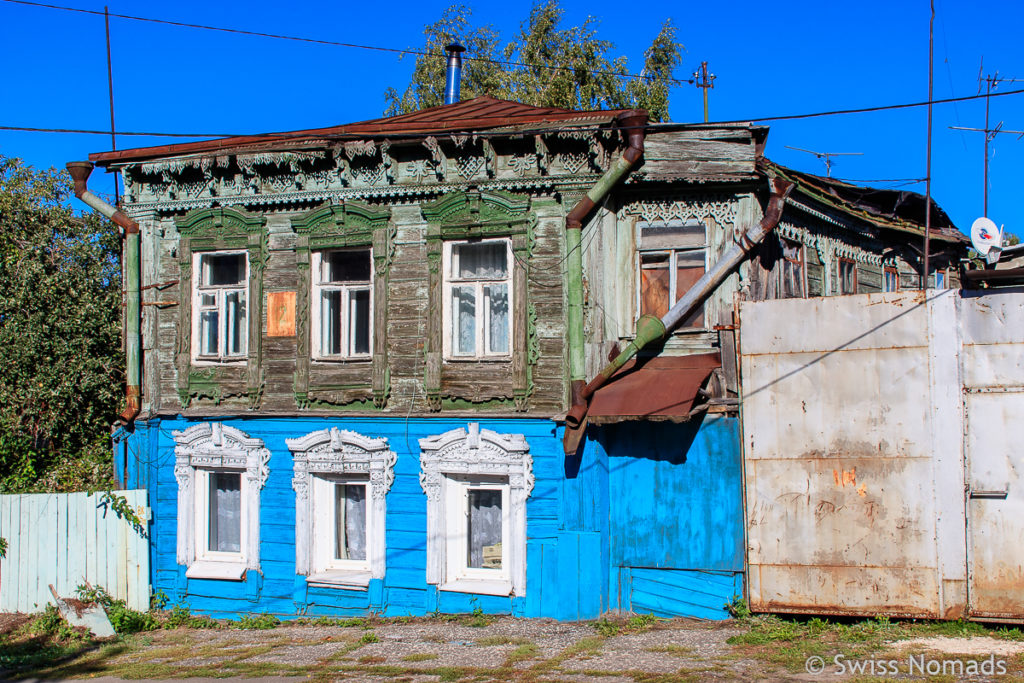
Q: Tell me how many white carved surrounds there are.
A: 3